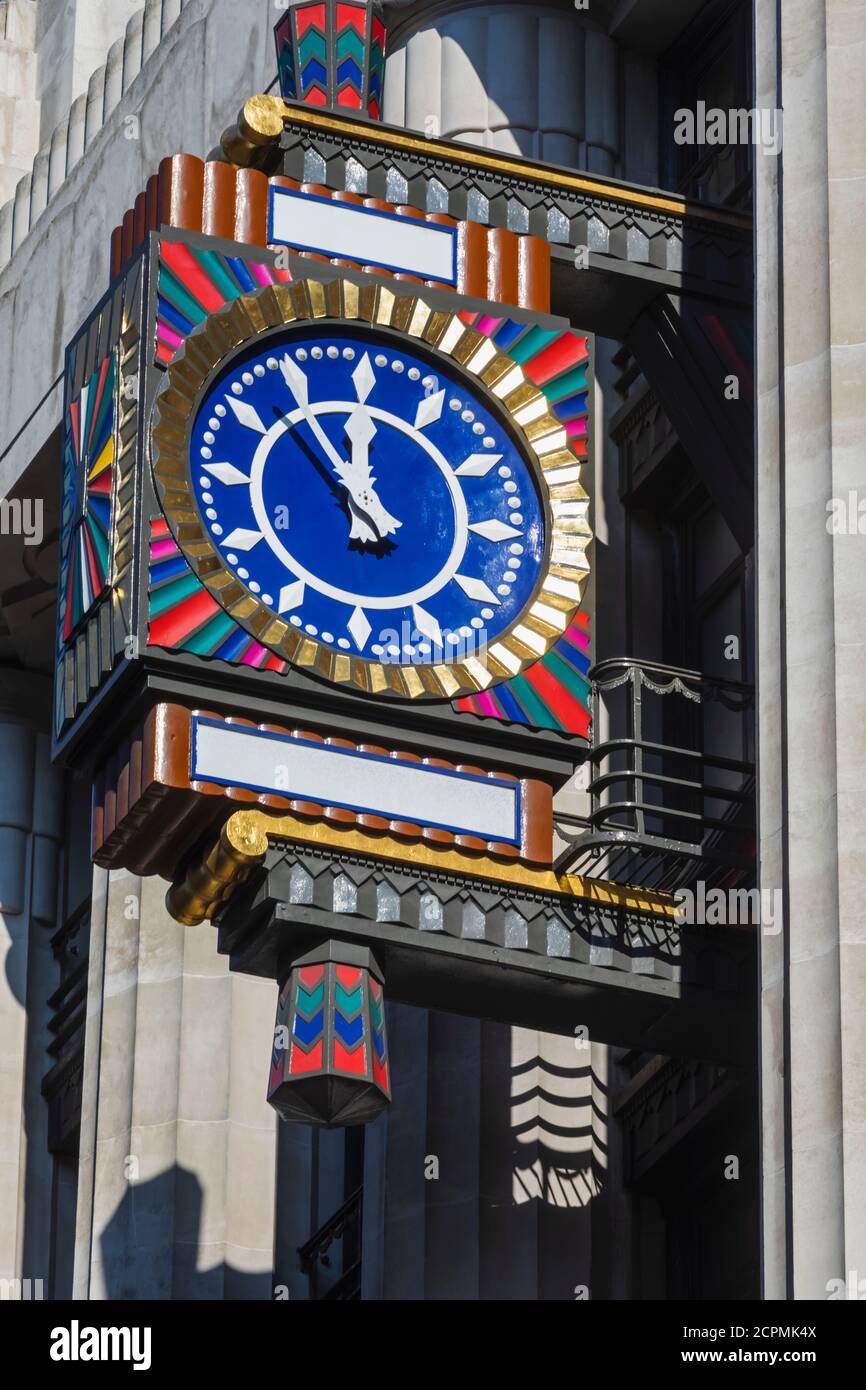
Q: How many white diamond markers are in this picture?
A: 12